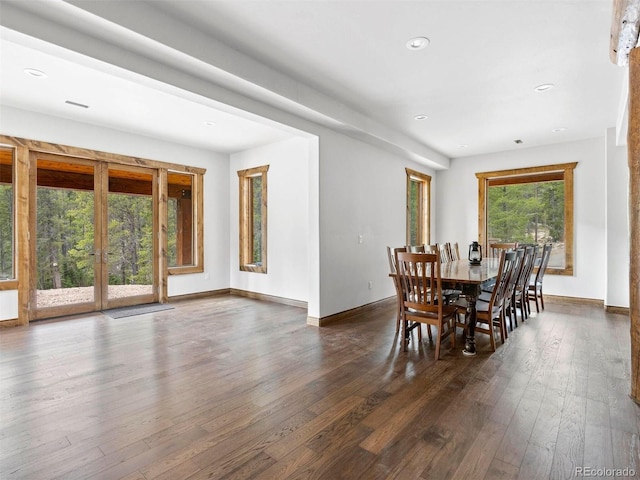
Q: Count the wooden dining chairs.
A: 12